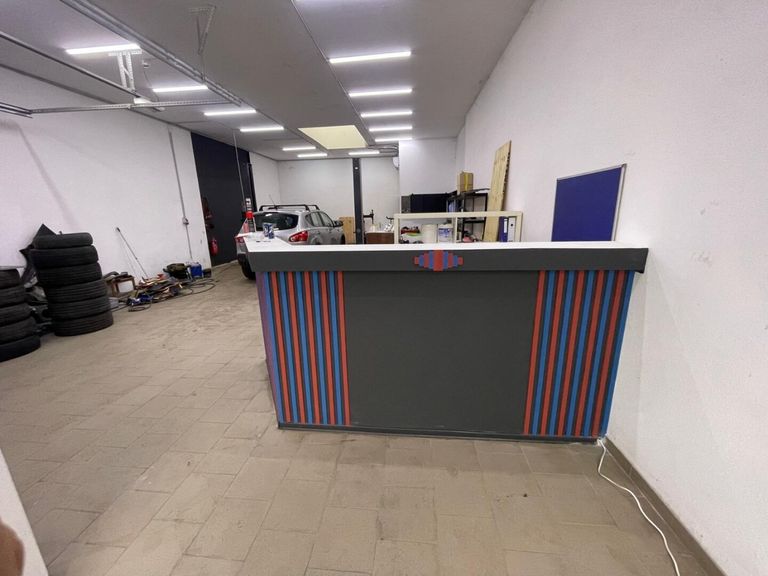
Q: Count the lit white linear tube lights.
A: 12